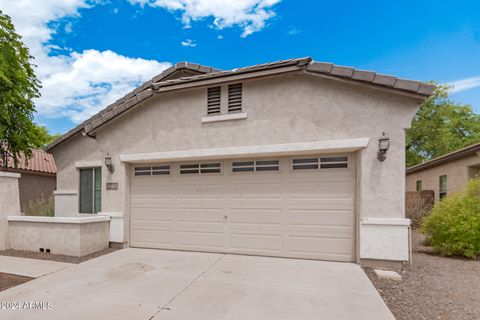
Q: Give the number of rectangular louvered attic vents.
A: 2